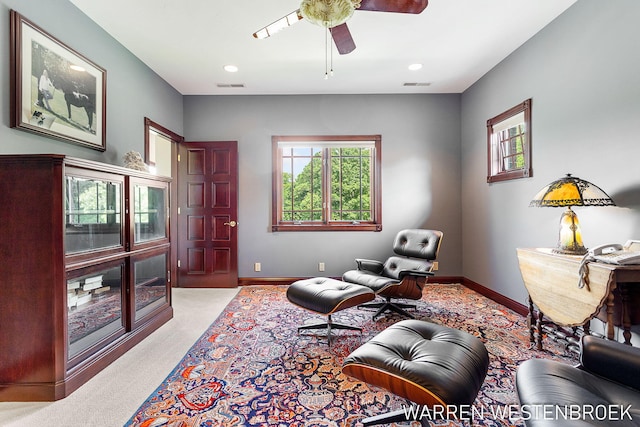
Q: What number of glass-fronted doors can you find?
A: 4